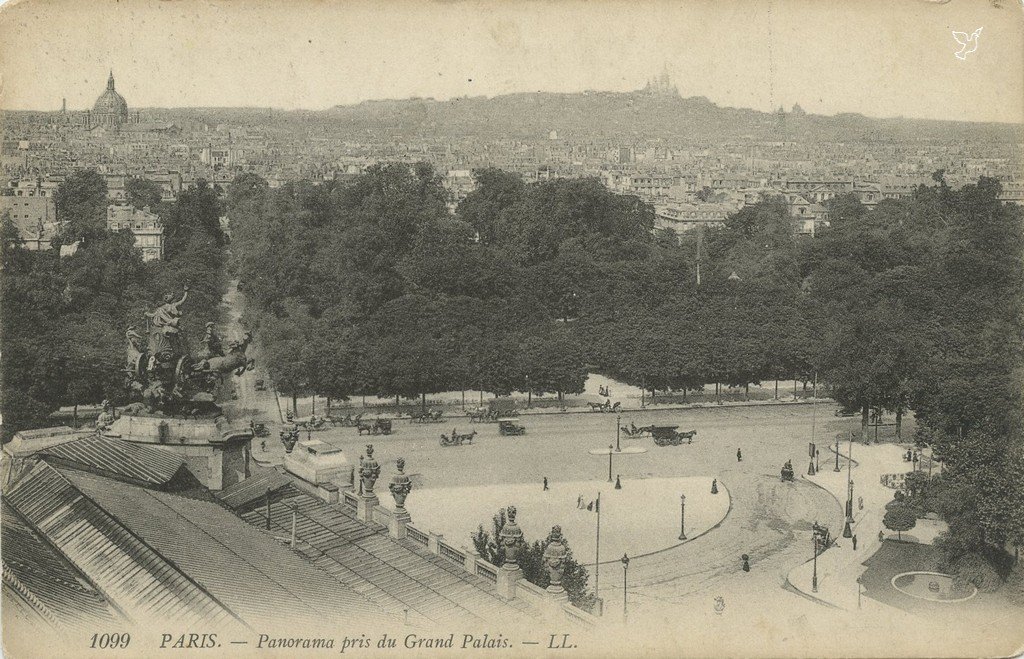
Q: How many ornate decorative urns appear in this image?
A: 5